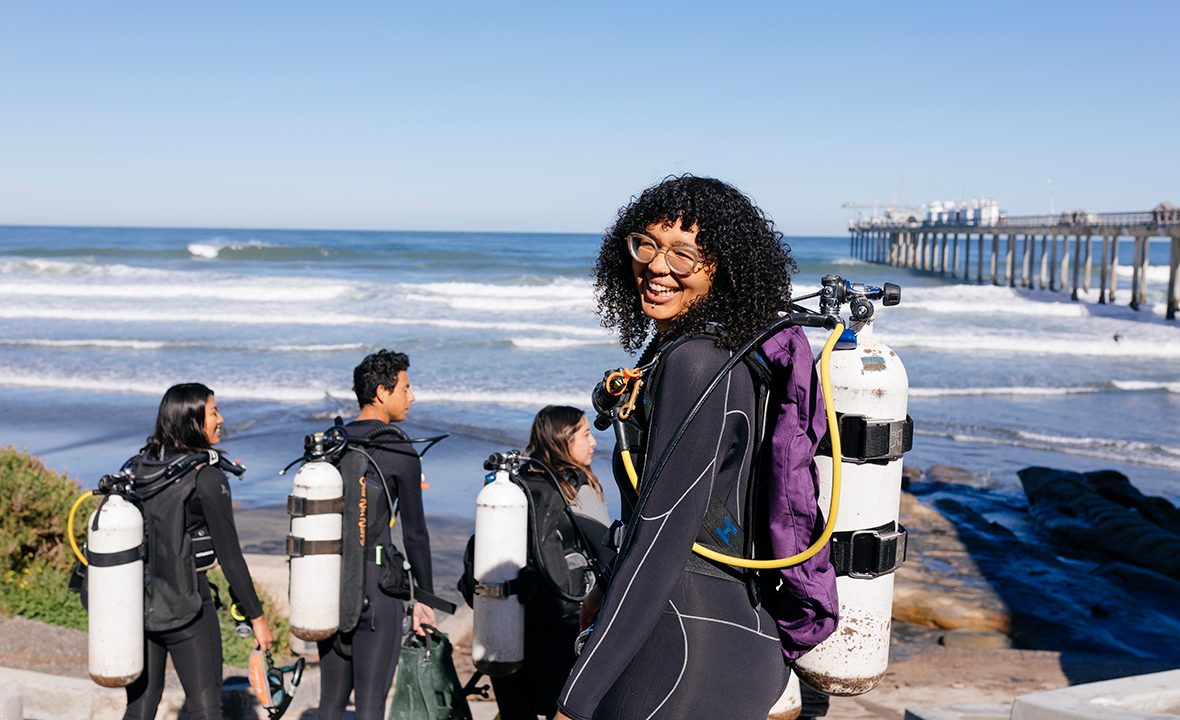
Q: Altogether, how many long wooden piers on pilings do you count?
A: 1